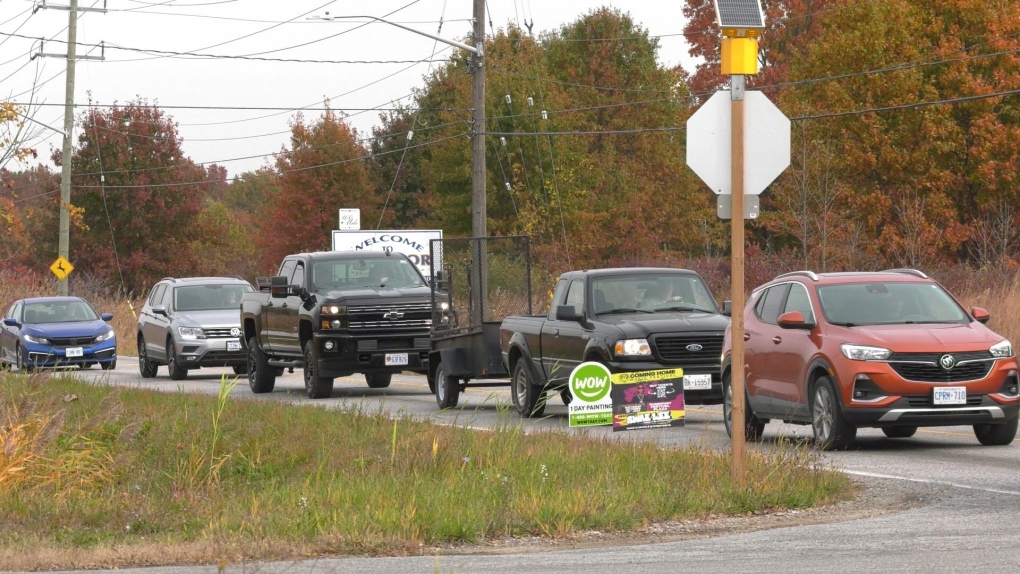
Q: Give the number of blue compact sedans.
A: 1